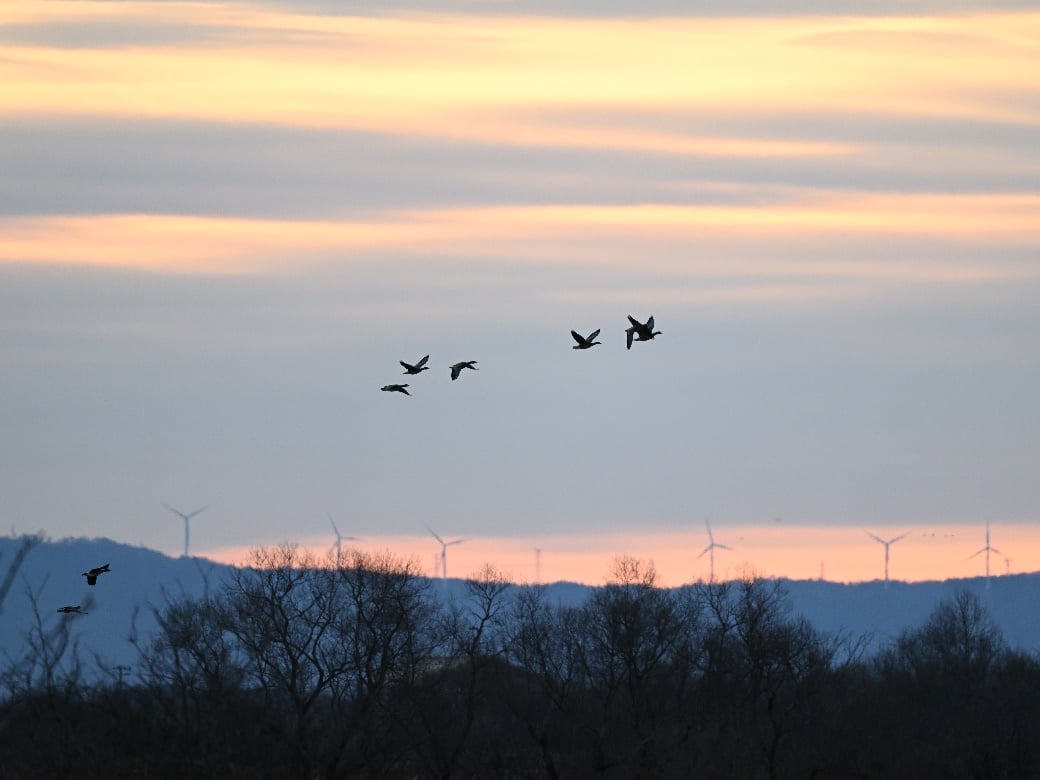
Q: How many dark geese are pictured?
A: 8